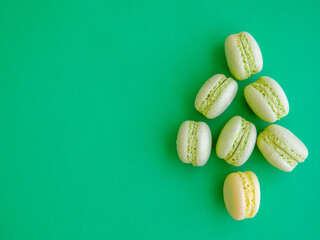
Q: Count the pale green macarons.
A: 6